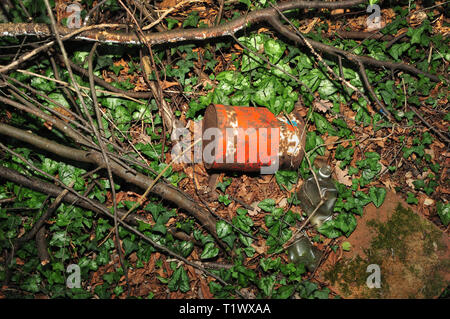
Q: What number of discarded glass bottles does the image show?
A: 2